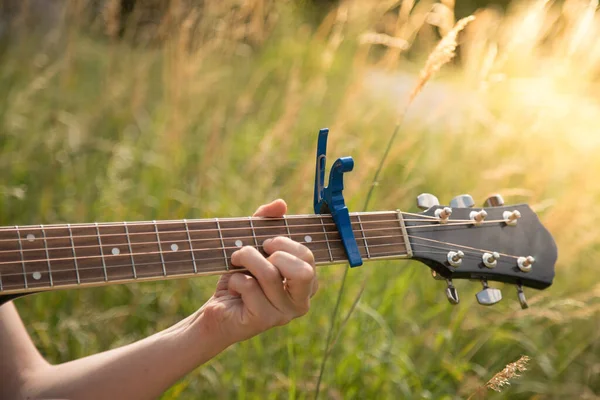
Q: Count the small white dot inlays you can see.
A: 6